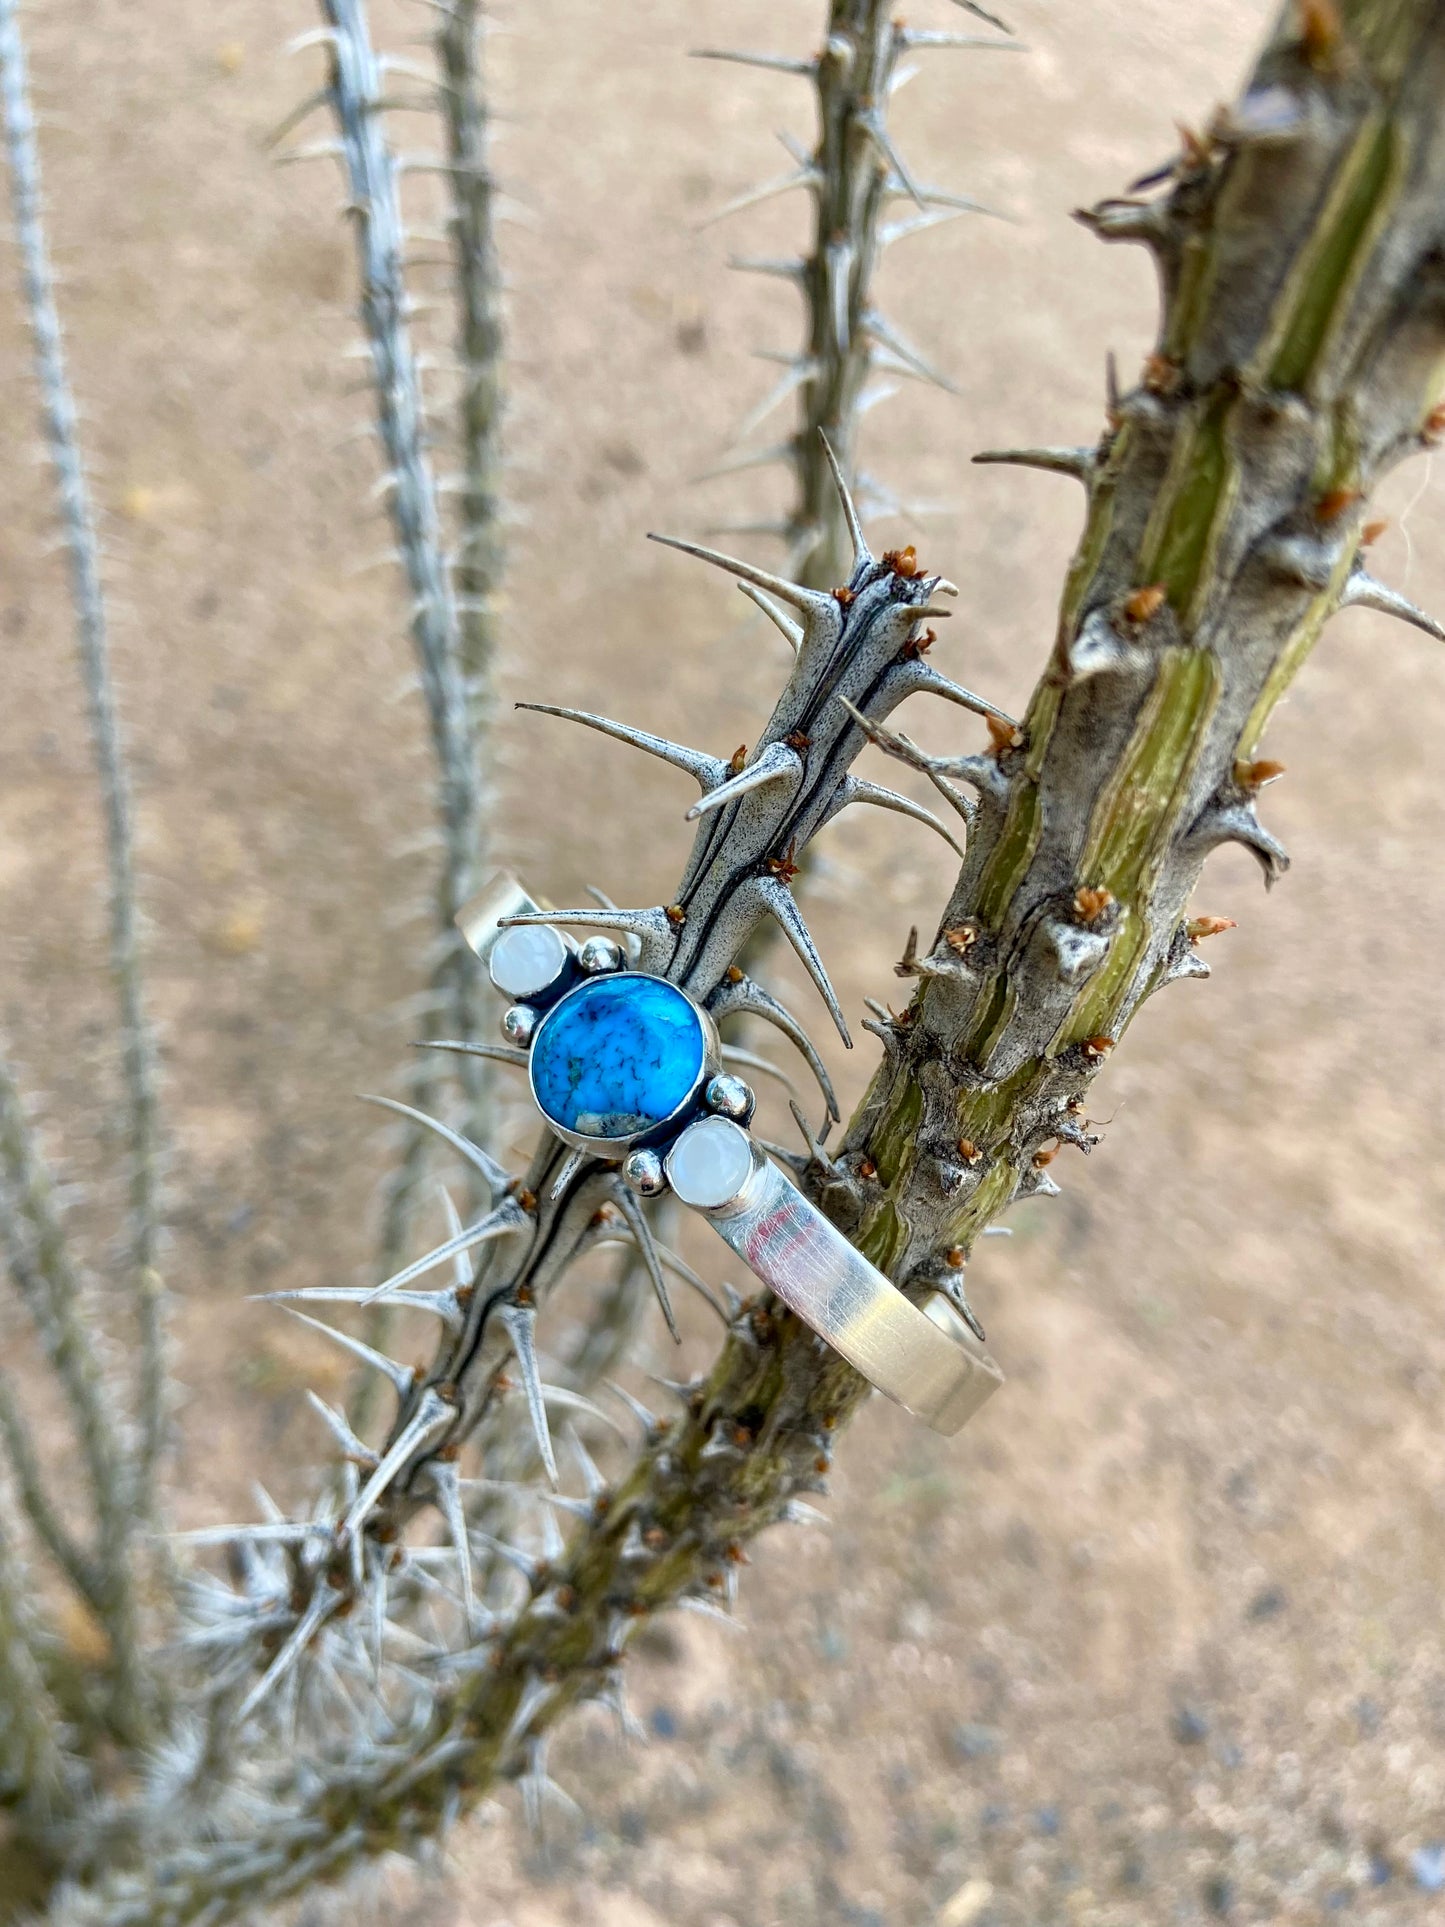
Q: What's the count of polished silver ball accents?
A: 4